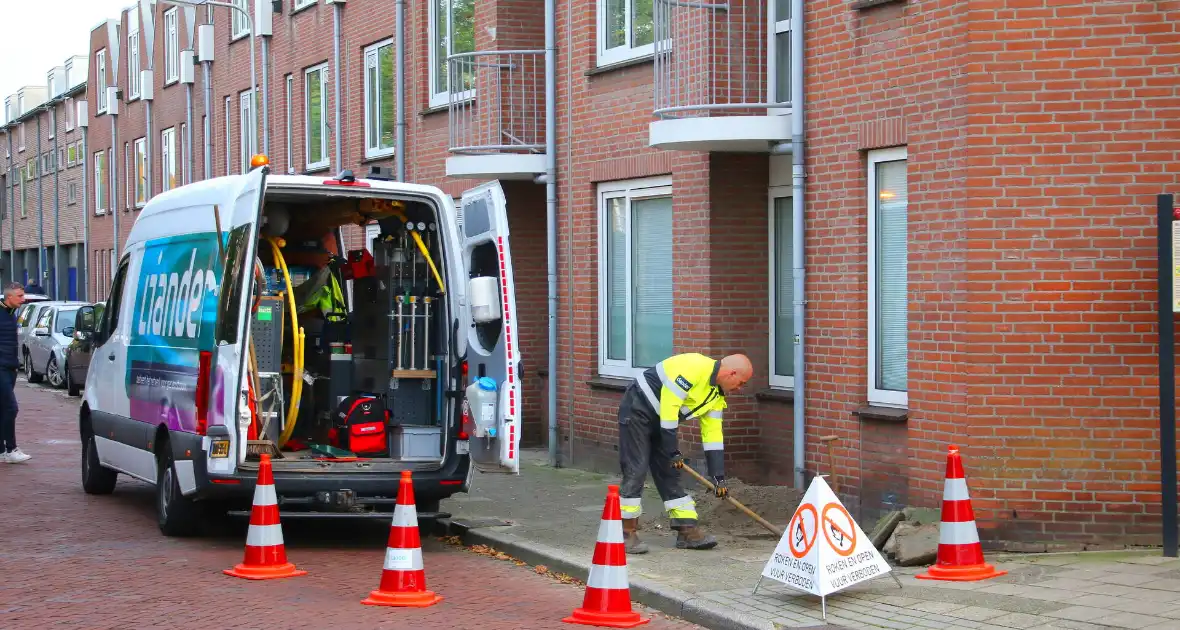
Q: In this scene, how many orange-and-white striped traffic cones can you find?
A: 4